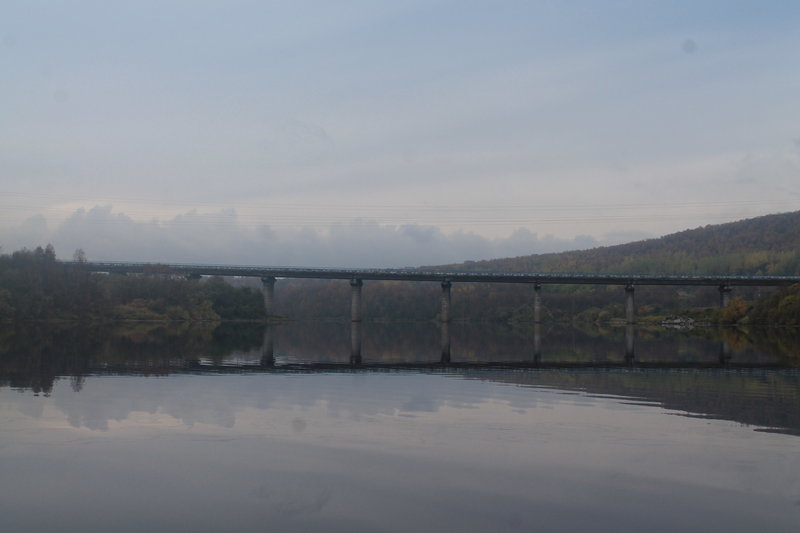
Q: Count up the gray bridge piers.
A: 6